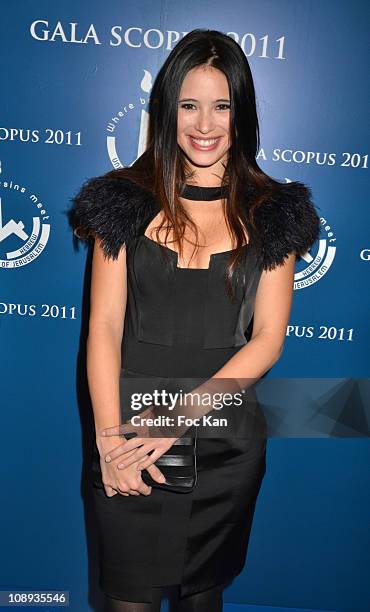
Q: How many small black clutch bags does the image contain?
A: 1